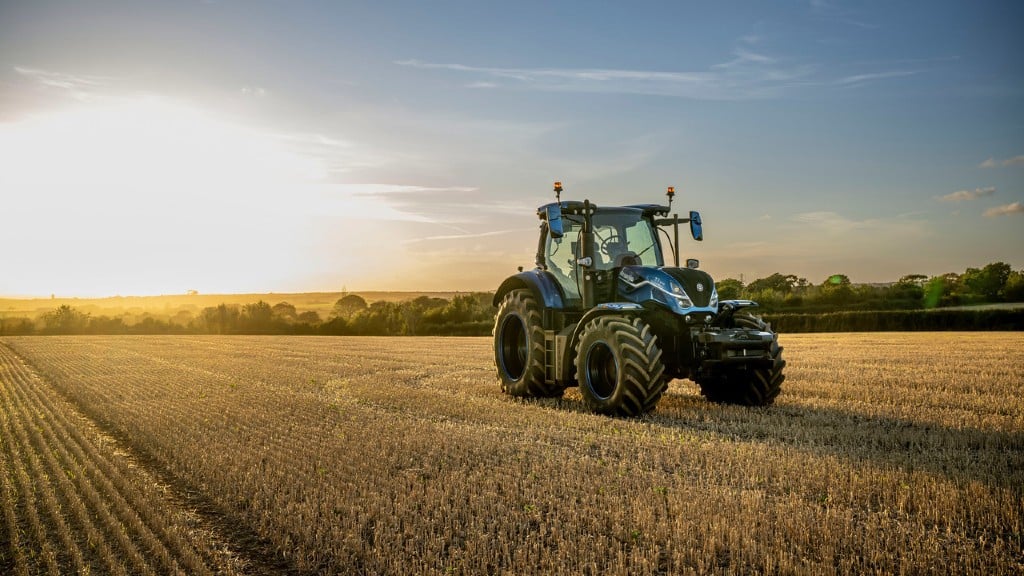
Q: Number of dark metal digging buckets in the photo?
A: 0